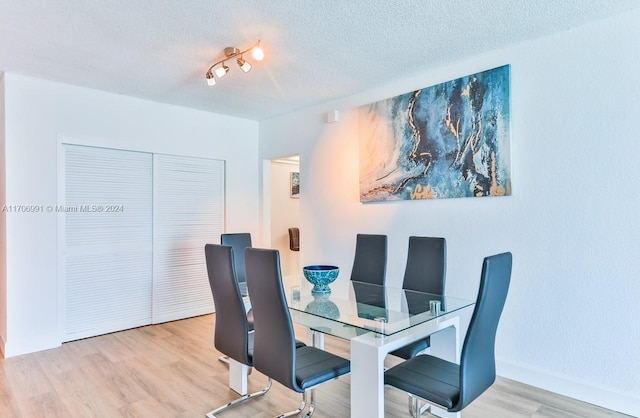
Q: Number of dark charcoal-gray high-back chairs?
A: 6